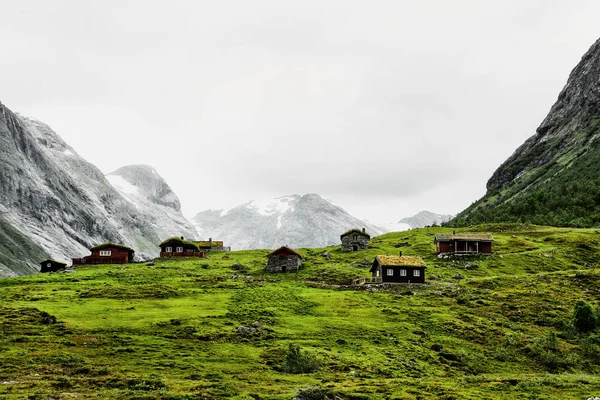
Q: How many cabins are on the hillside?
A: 8